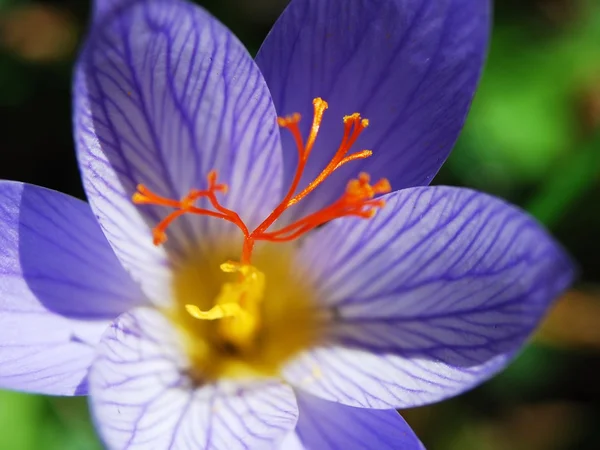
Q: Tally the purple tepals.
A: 6